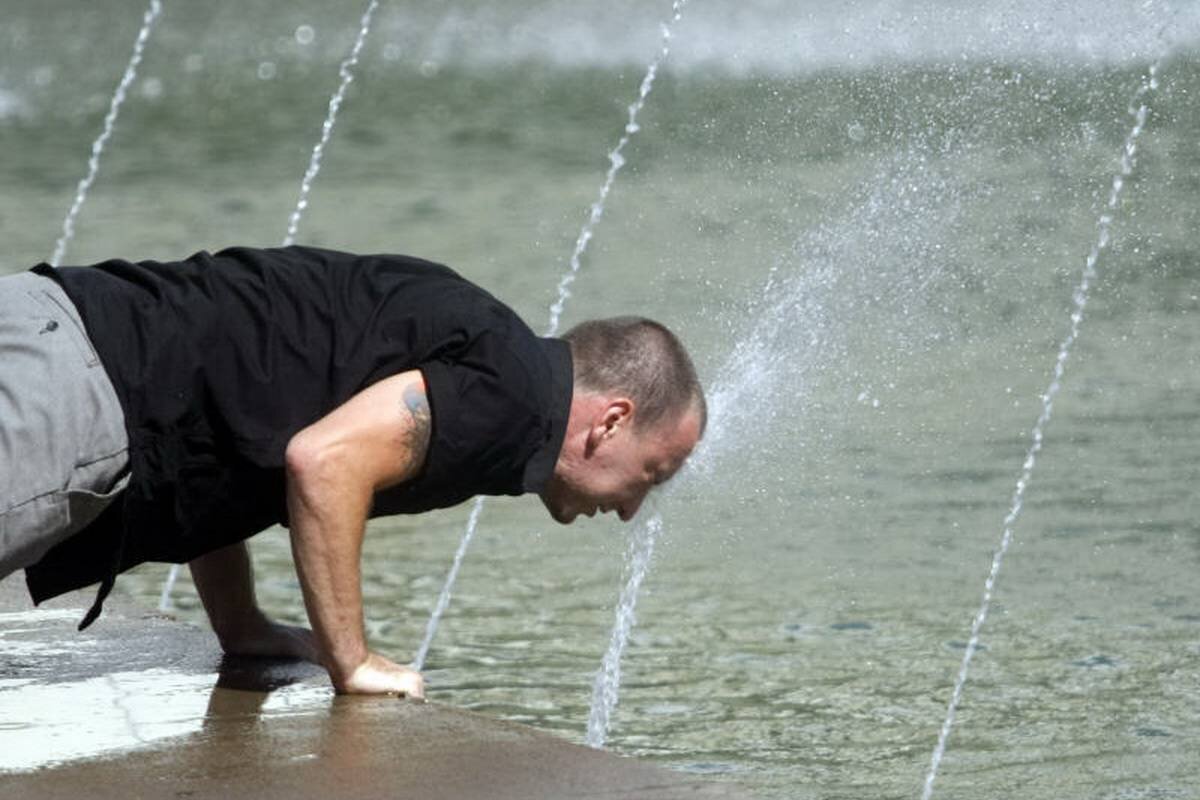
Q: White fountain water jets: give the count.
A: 5